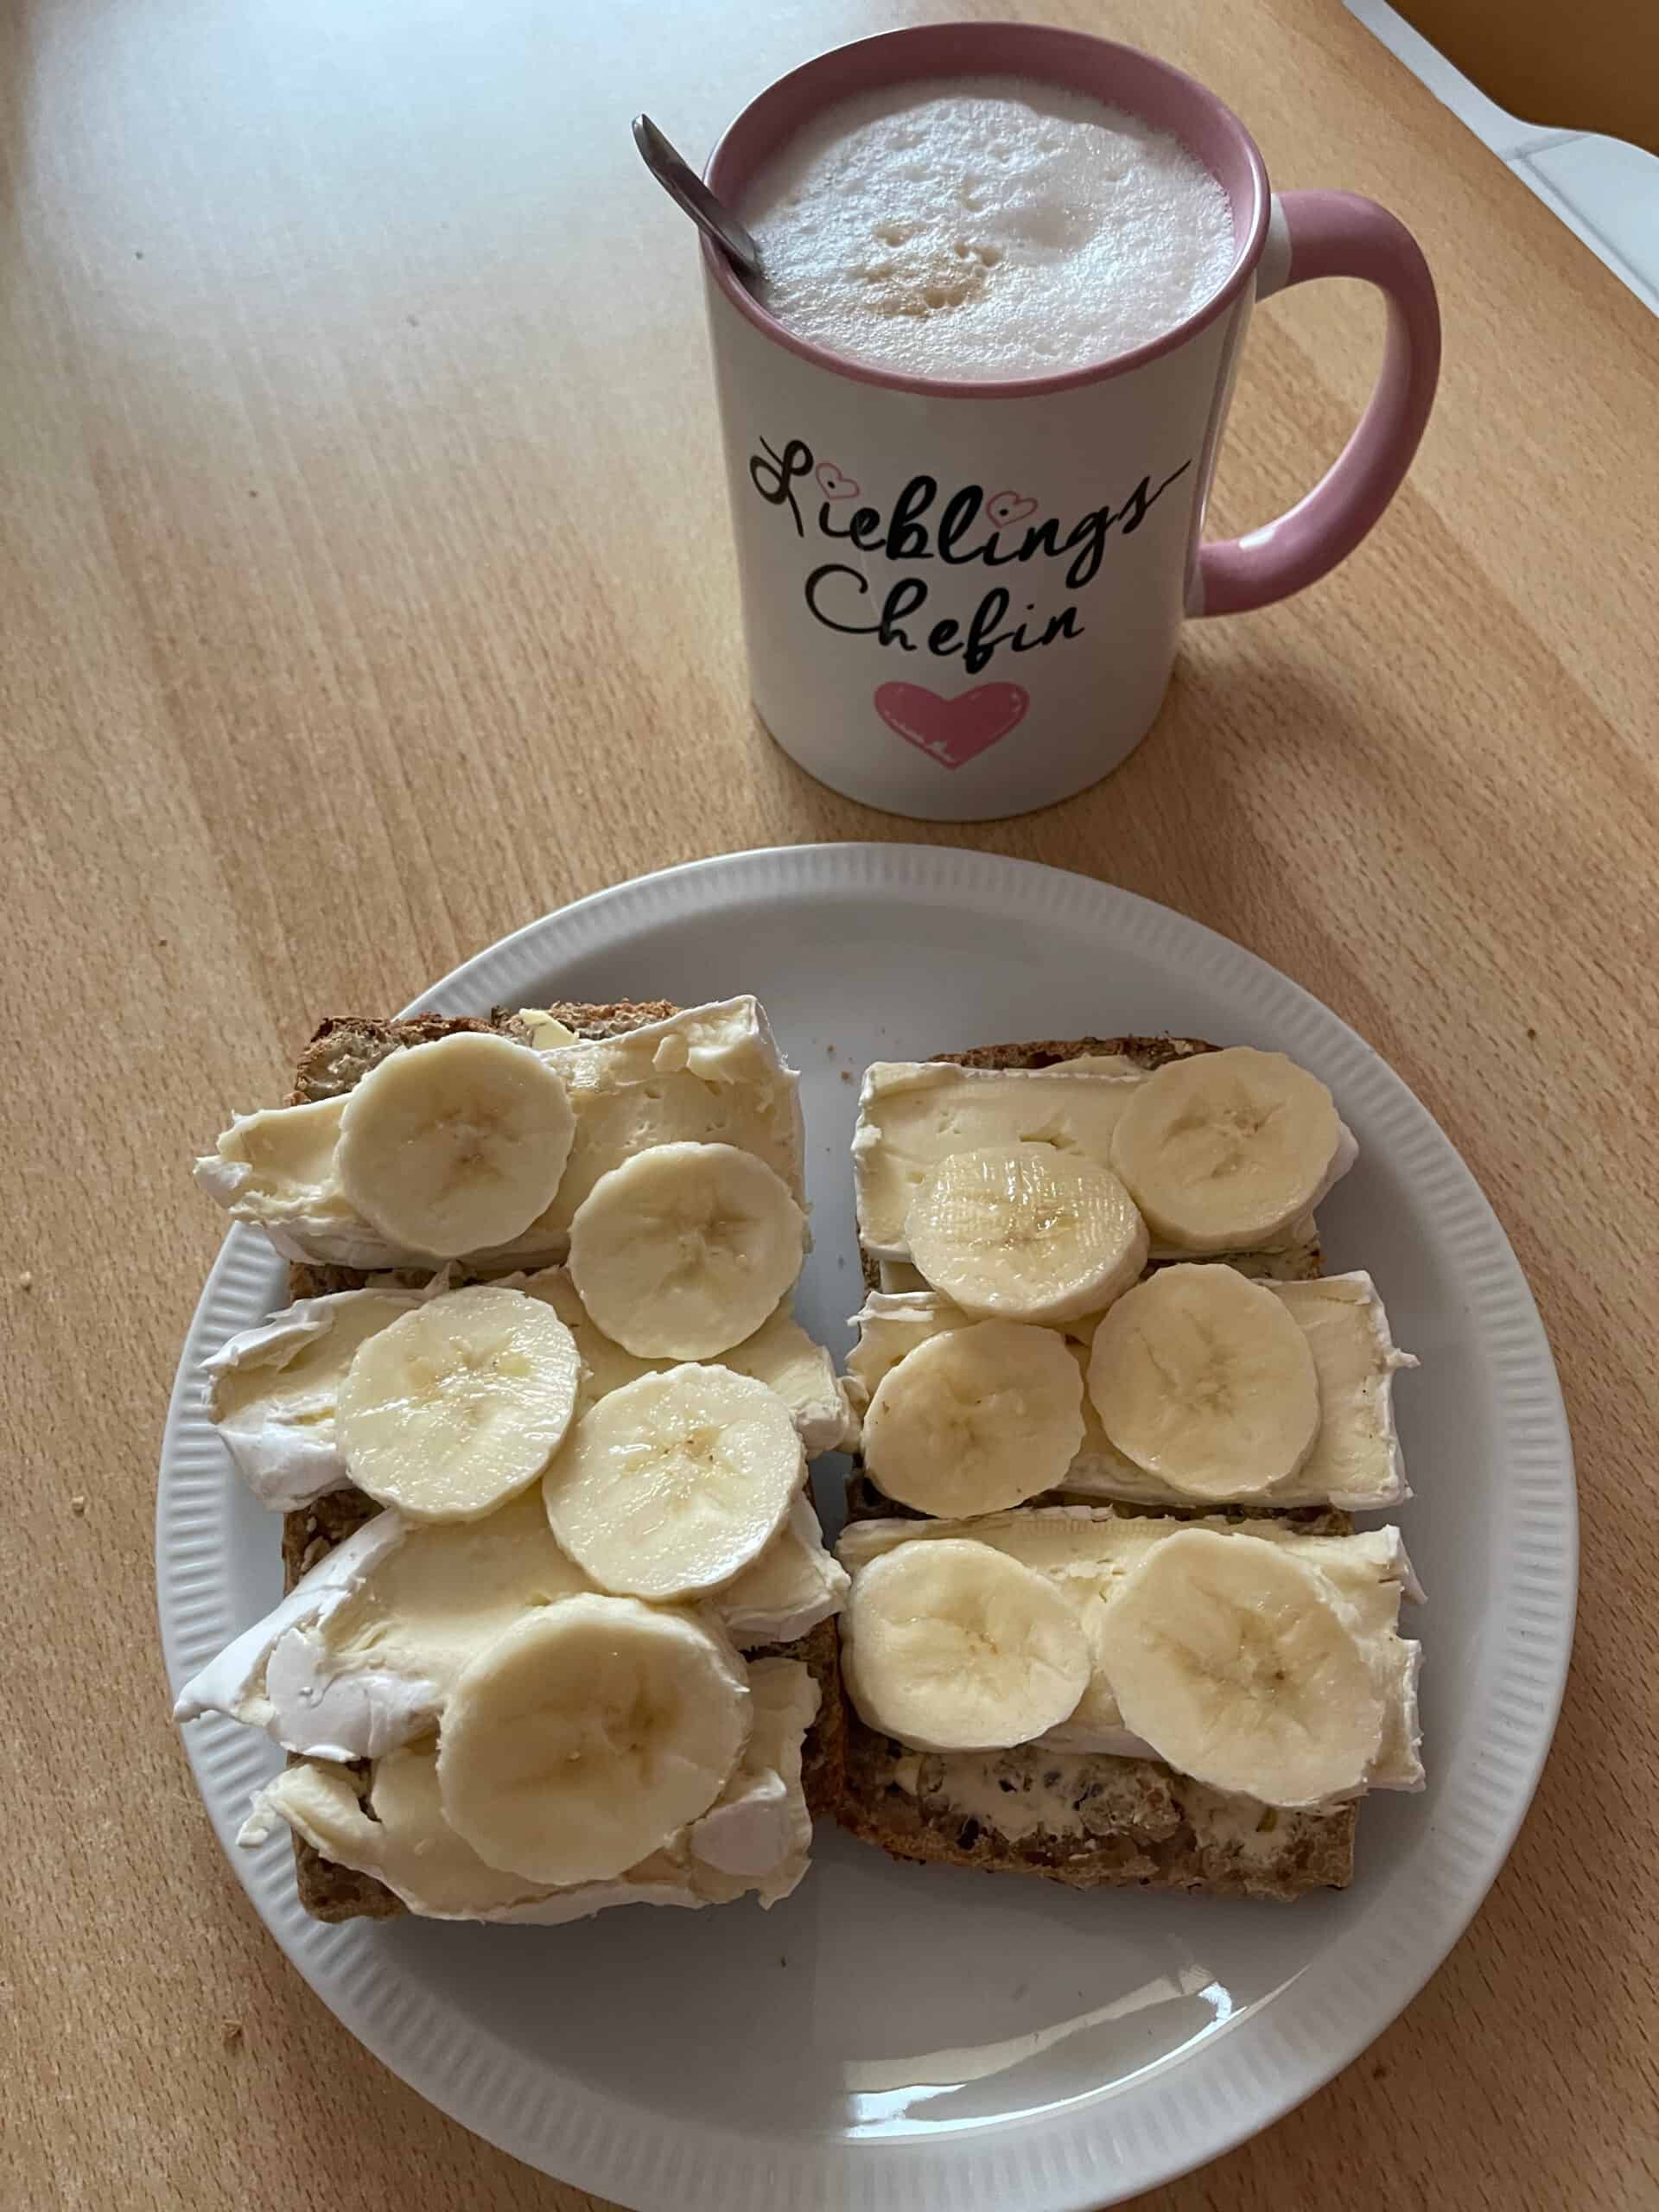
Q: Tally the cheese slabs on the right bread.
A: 3